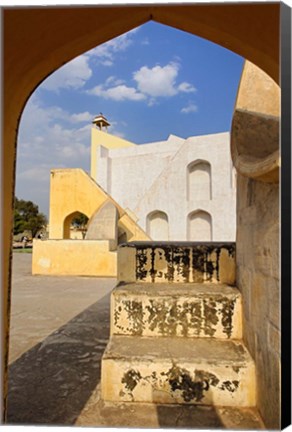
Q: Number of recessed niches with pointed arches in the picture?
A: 3